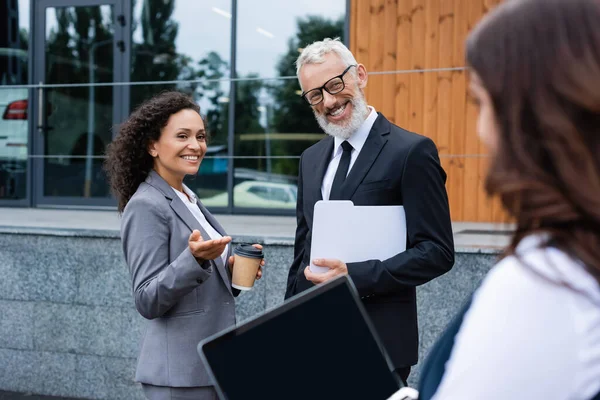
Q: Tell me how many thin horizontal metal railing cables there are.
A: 2